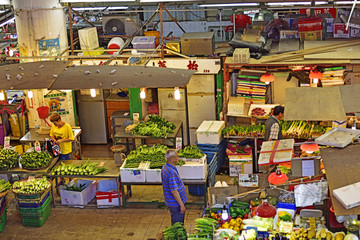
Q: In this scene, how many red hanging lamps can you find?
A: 5